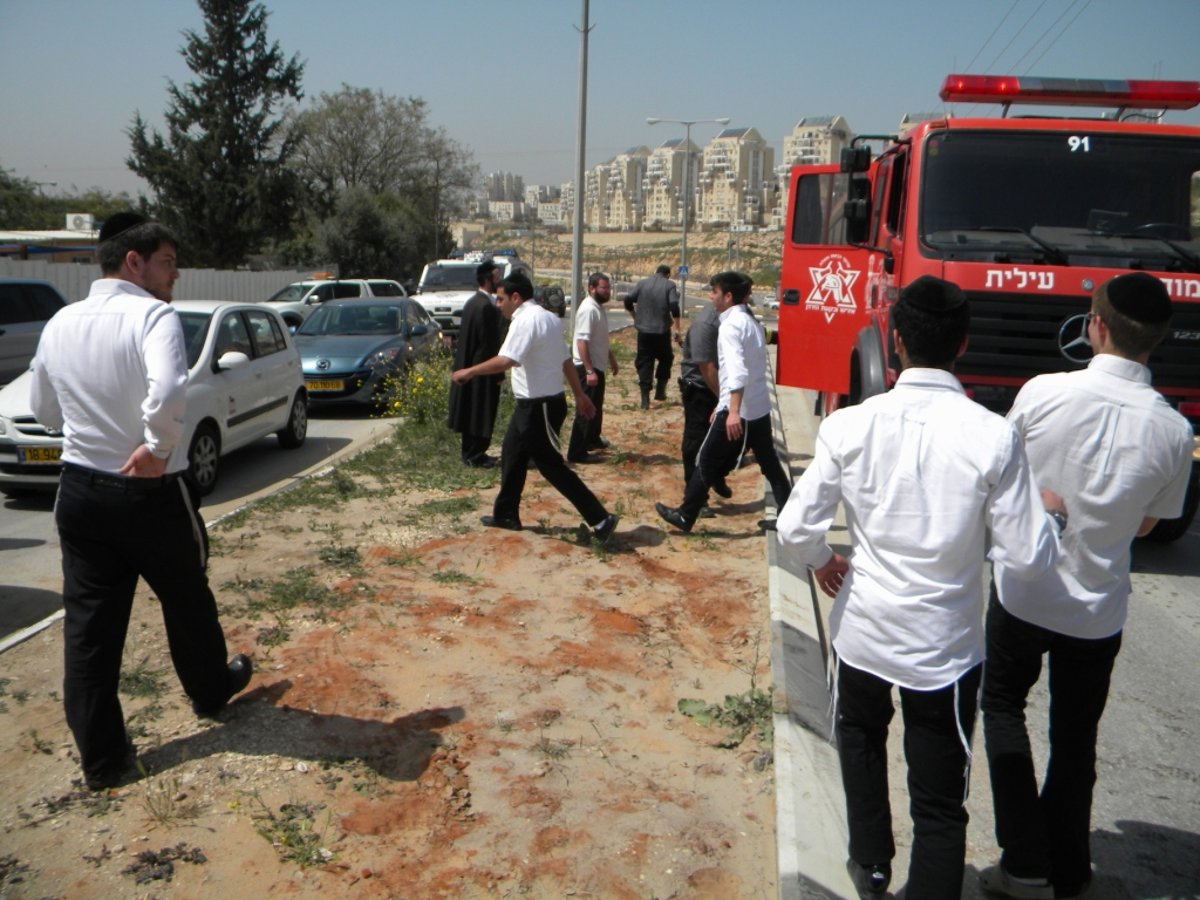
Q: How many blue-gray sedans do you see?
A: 1